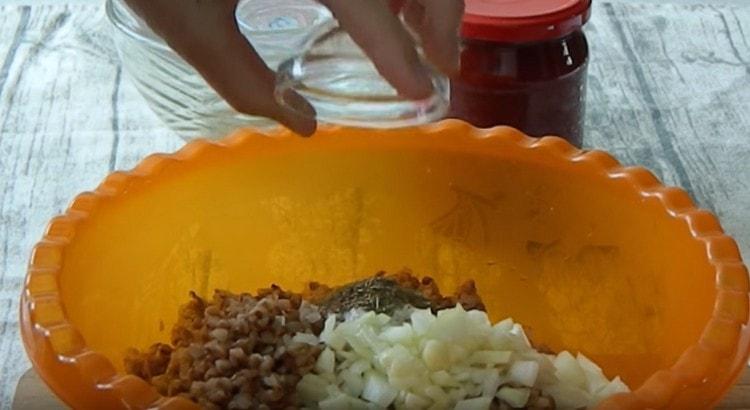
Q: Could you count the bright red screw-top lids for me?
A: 1